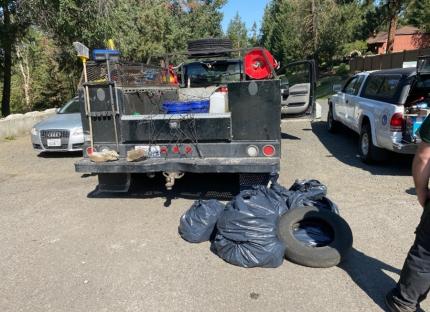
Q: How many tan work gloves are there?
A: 2